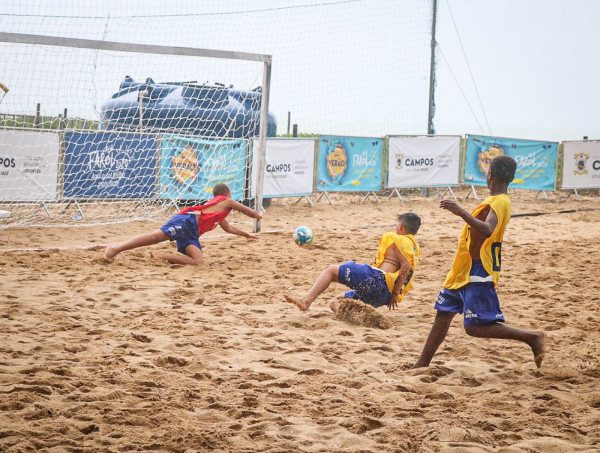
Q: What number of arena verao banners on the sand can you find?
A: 3